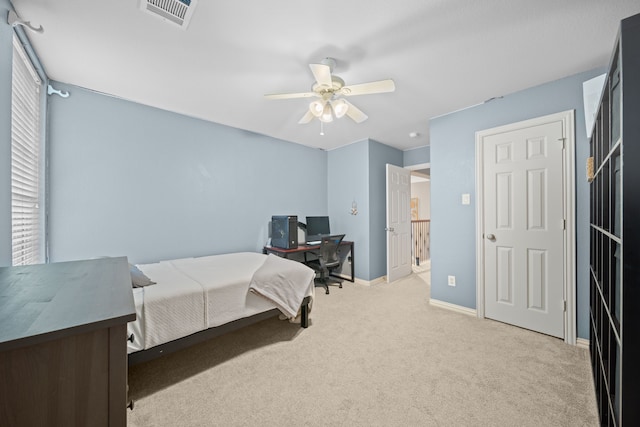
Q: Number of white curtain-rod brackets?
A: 2